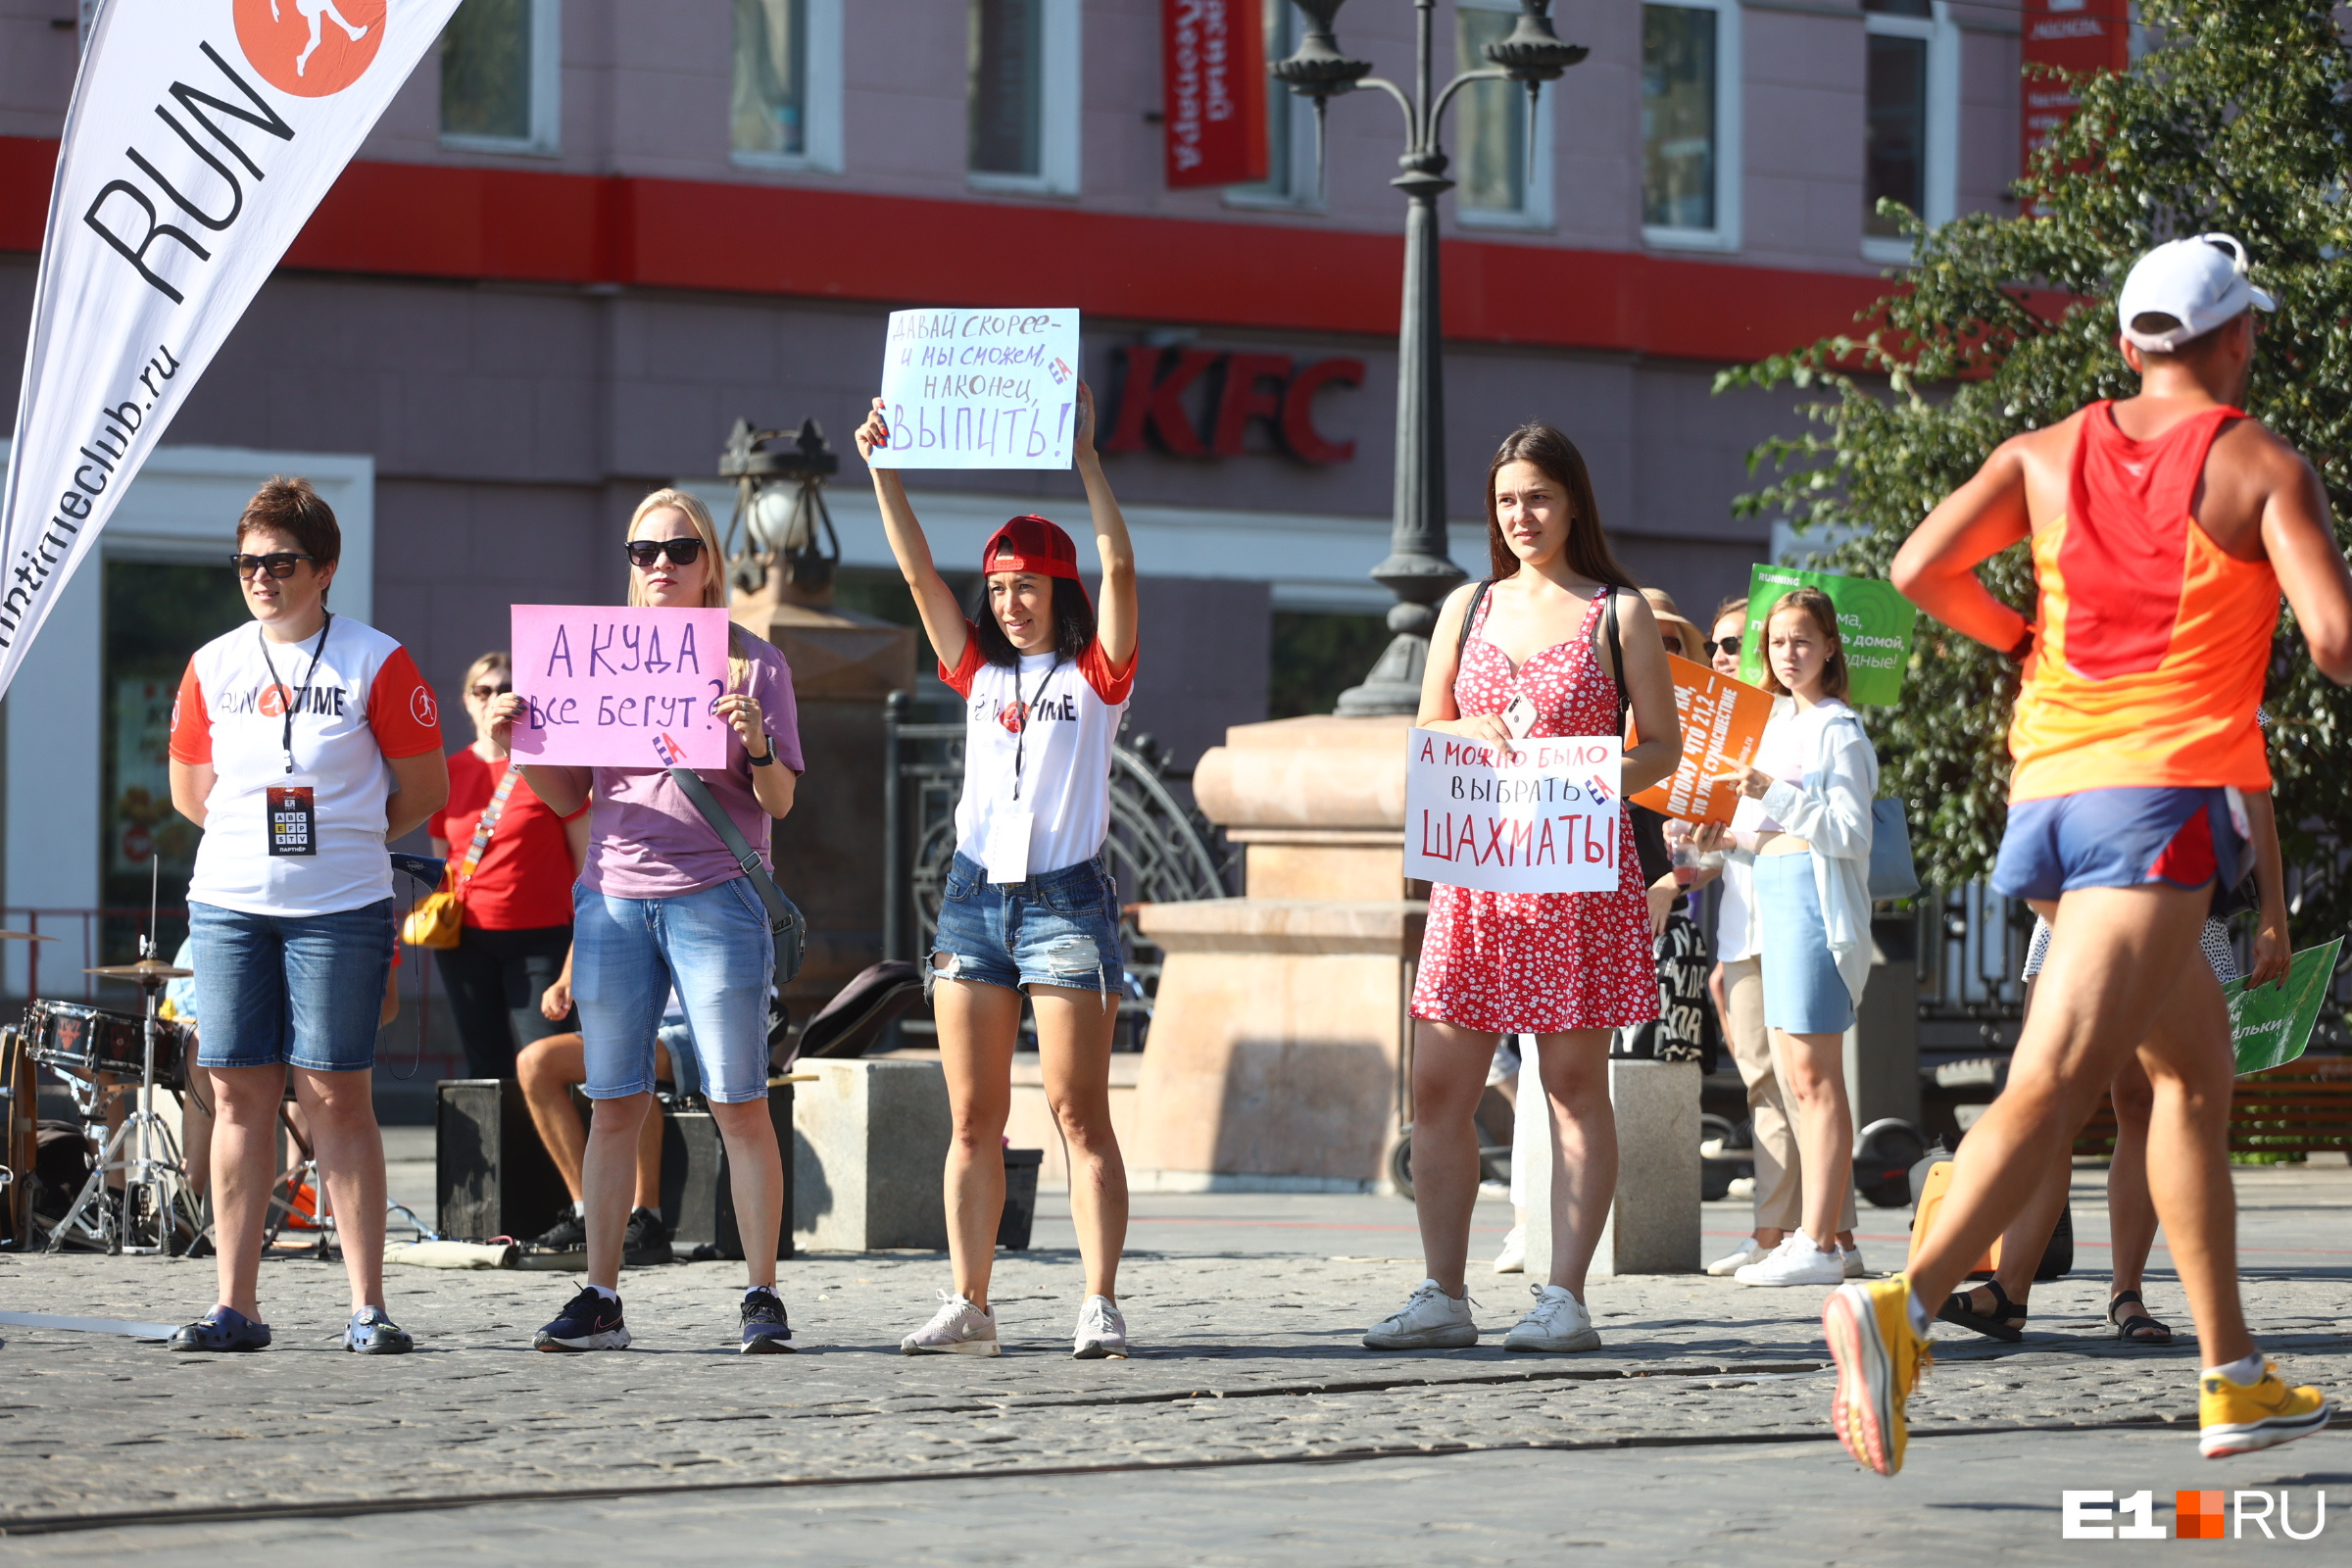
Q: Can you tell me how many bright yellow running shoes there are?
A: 2